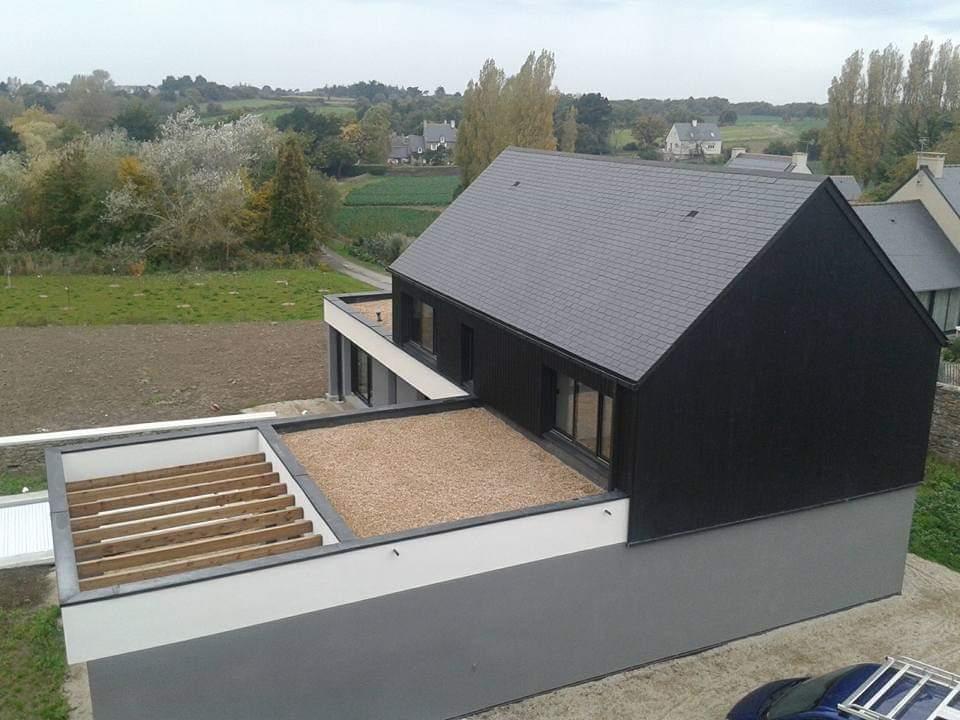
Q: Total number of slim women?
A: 0